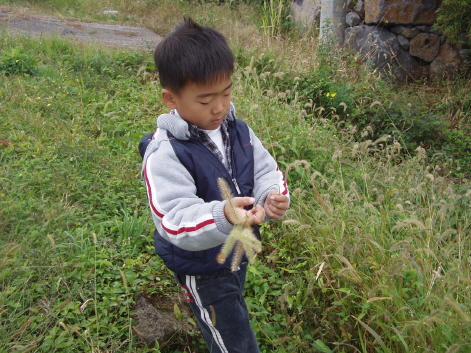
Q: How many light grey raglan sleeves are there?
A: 2